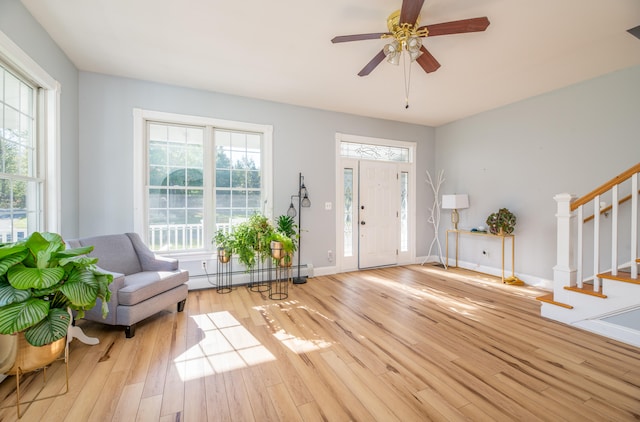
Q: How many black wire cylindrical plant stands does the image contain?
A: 3